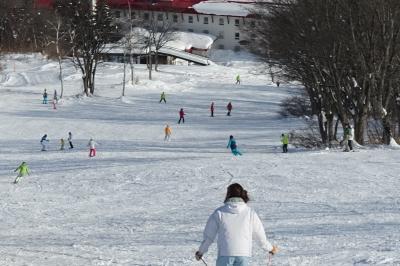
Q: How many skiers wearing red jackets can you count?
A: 3